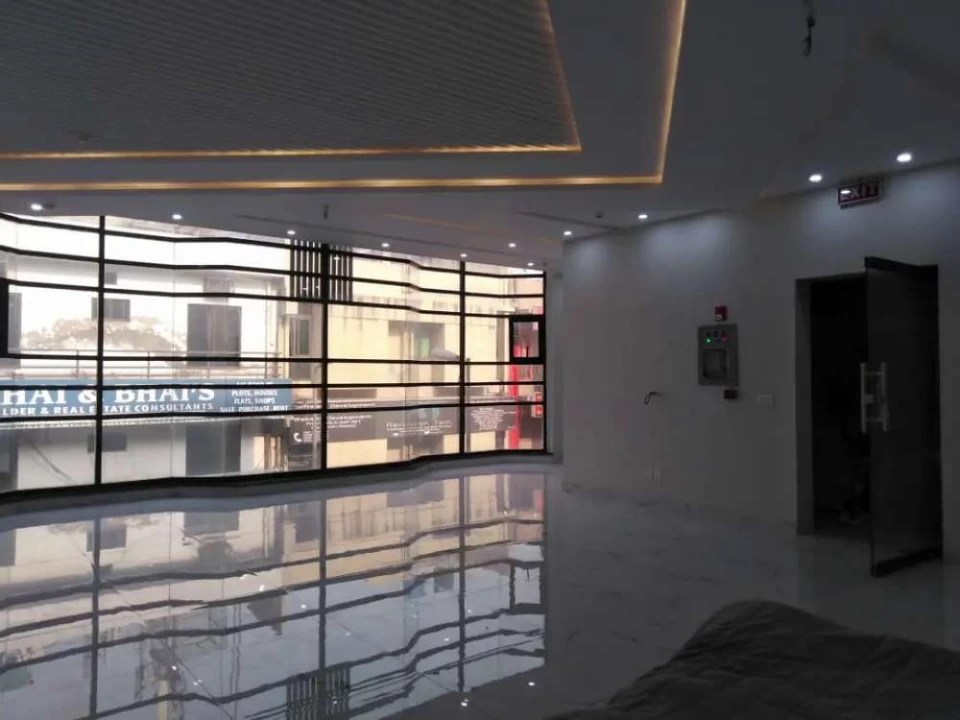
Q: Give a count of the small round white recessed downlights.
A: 11